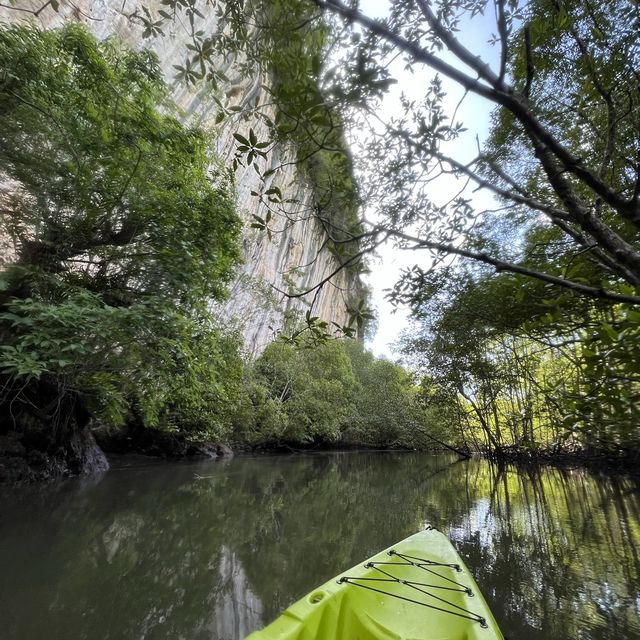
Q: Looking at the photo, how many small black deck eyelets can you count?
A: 6